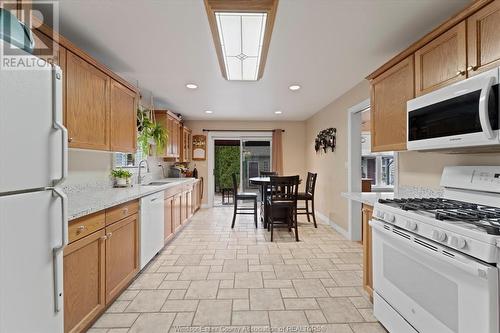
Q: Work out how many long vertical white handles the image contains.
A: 3